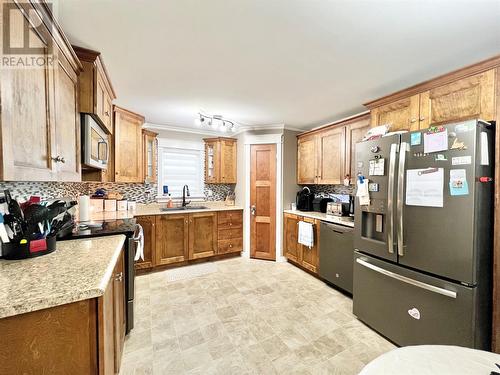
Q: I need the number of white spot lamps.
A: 4